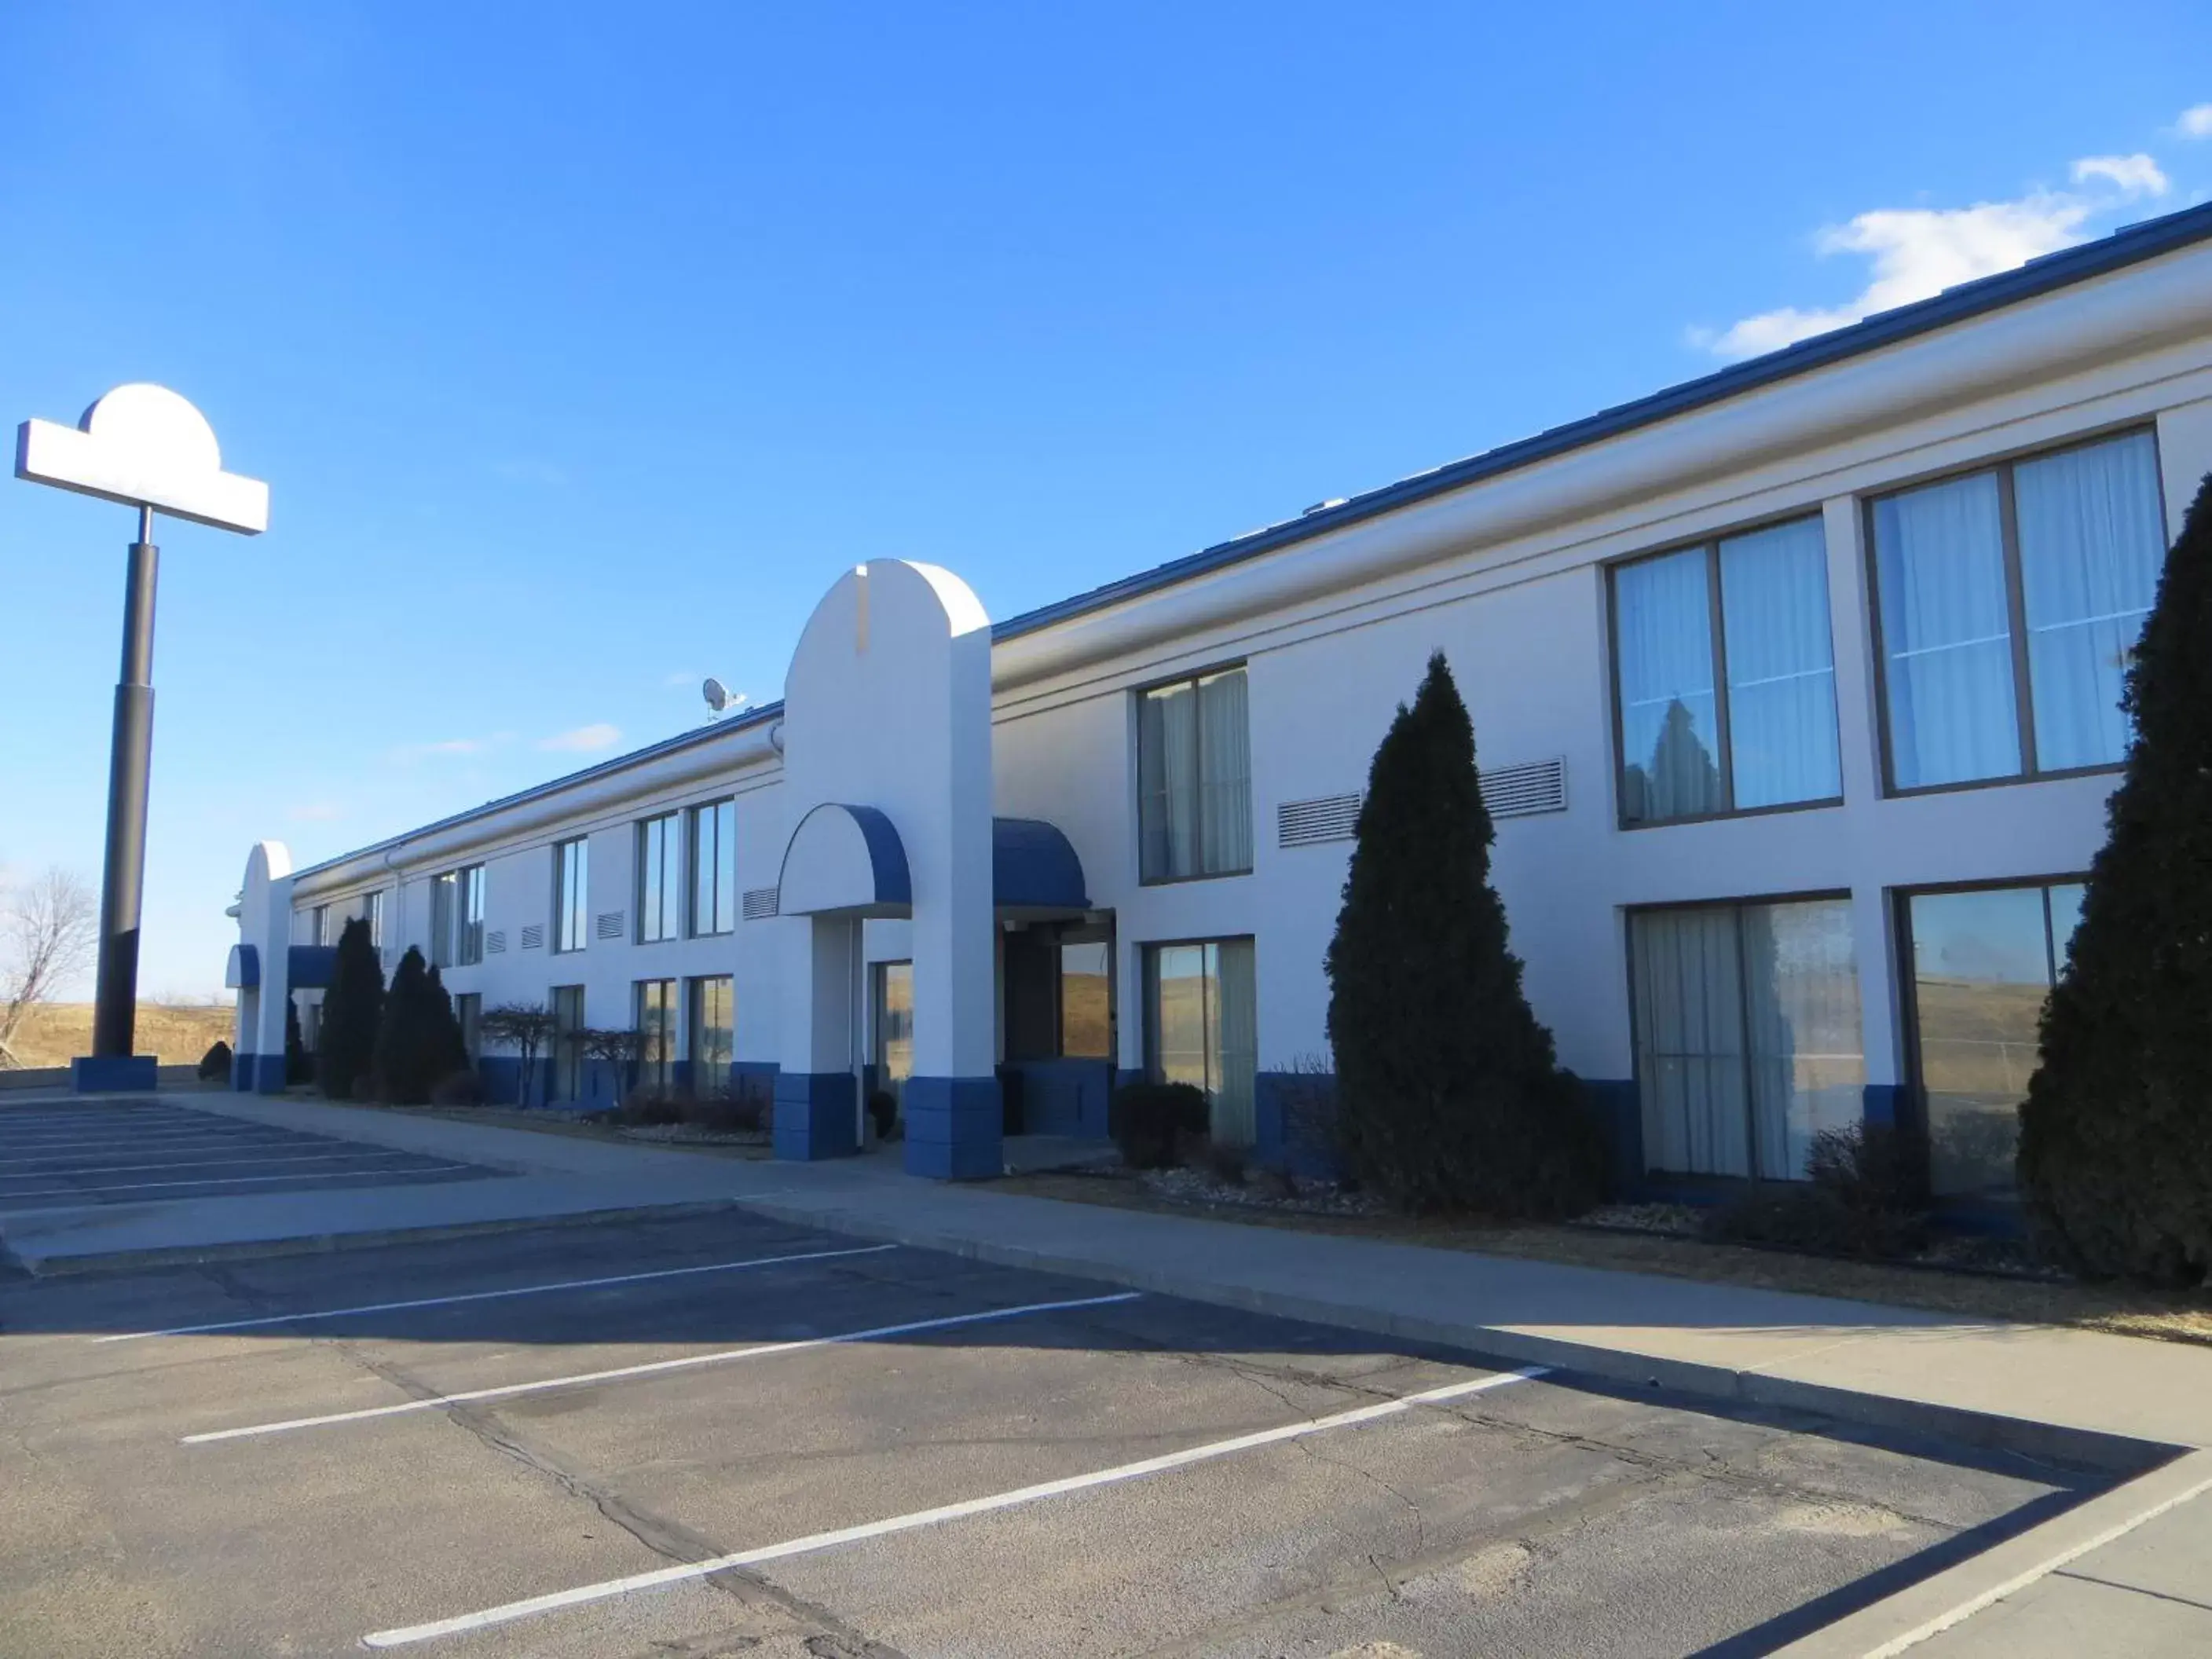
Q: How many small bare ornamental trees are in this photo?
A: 2